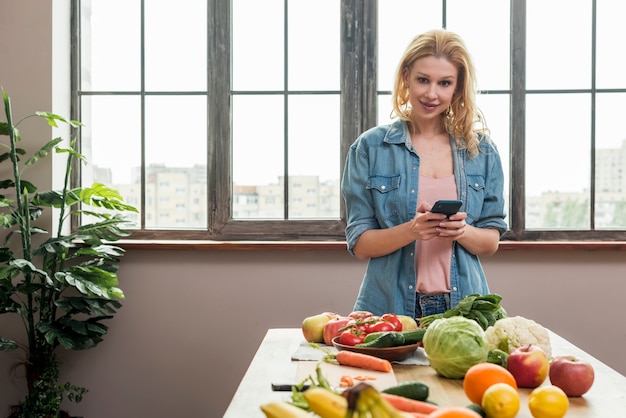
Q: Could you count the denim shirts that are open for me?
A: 1